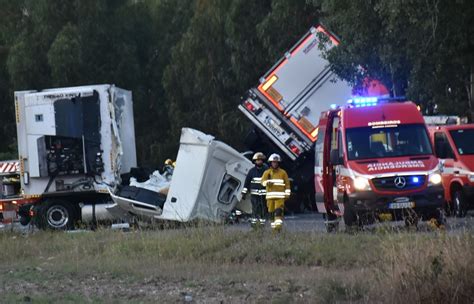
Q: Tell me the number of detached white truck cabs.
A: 1